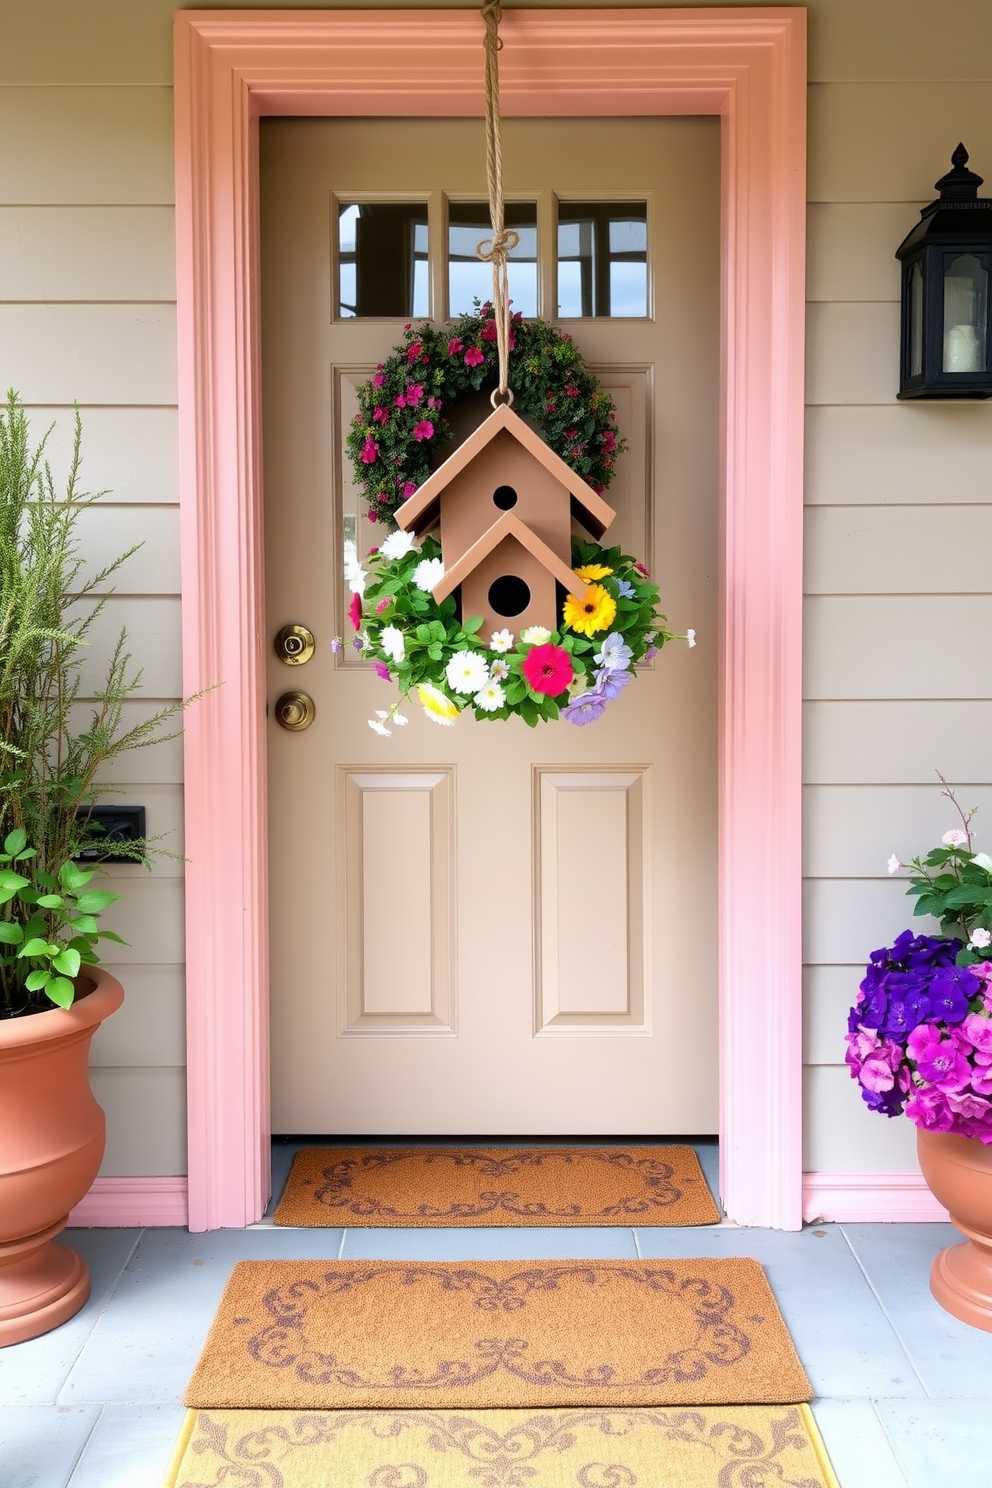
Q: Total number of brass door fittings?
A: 2